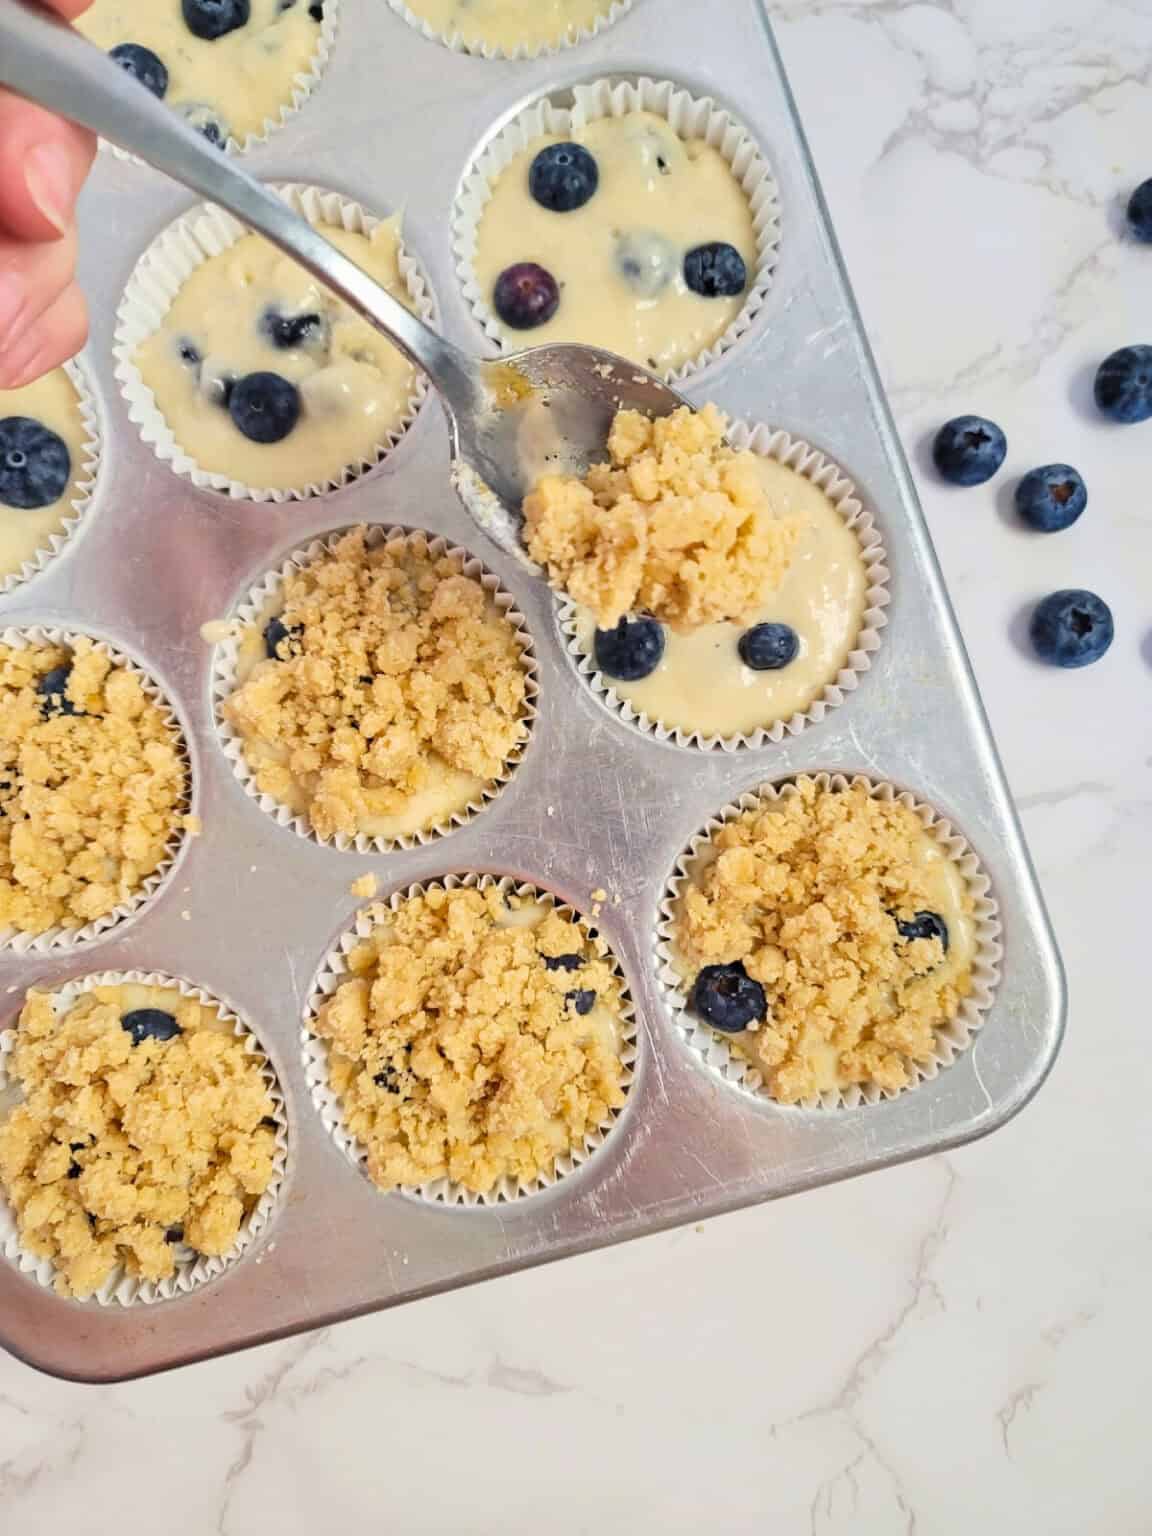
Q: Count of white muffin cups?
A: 11